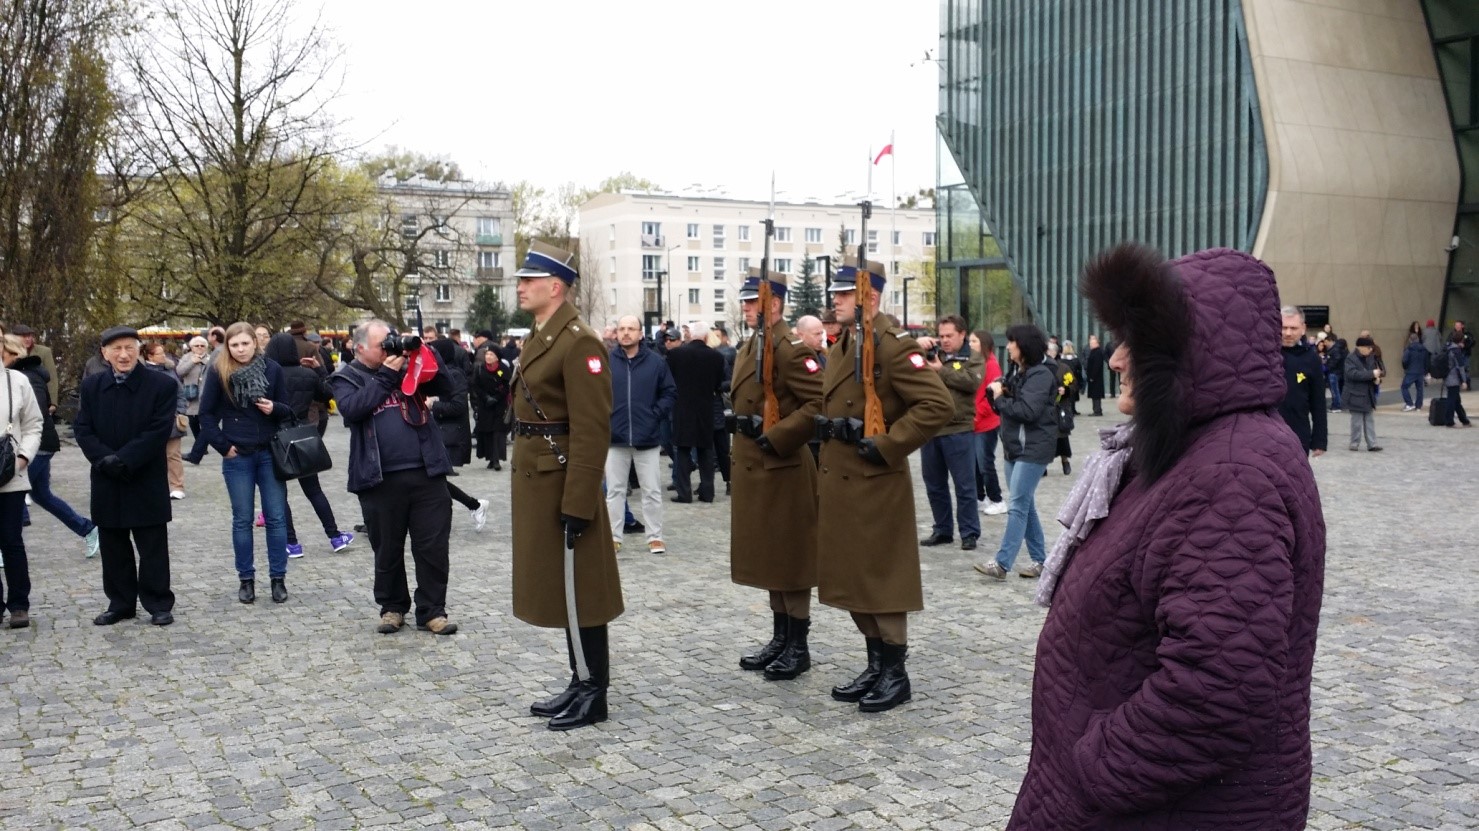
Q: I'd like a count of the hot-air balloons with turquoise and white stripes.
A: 0